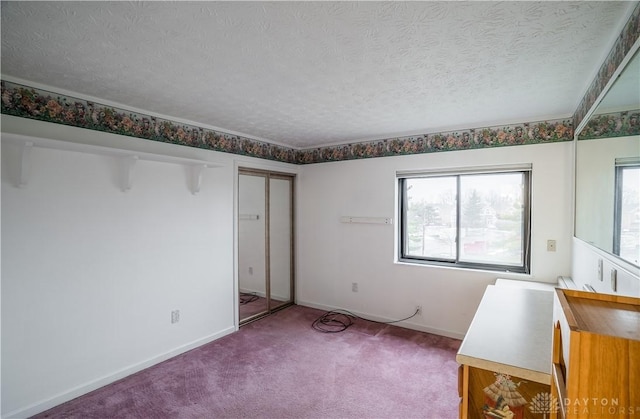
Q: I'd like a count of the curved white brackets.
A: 3